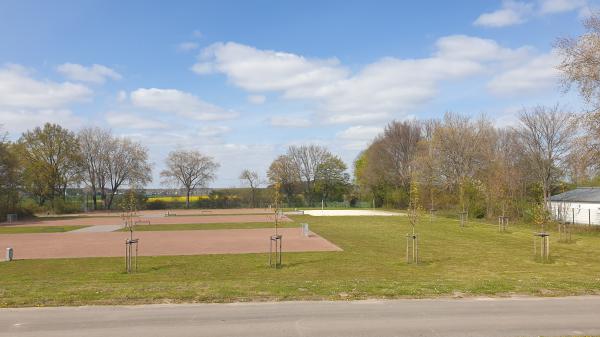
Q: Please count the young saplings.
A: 8